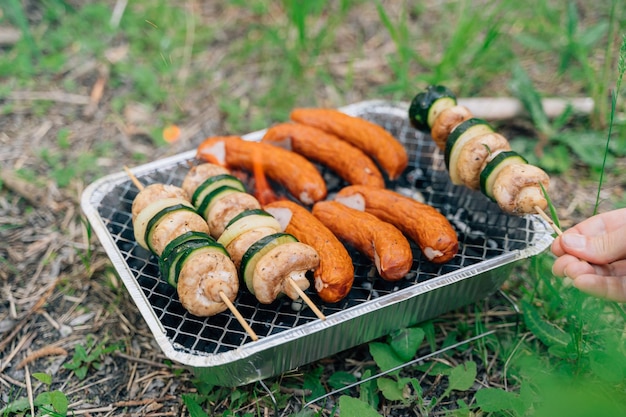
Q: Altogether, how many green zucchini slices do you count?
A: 11